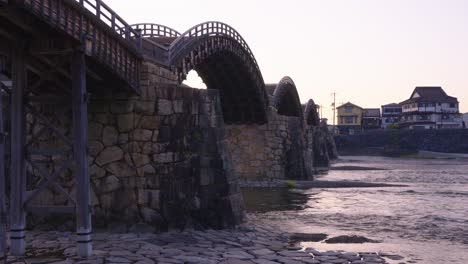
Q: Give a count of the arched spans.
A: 3